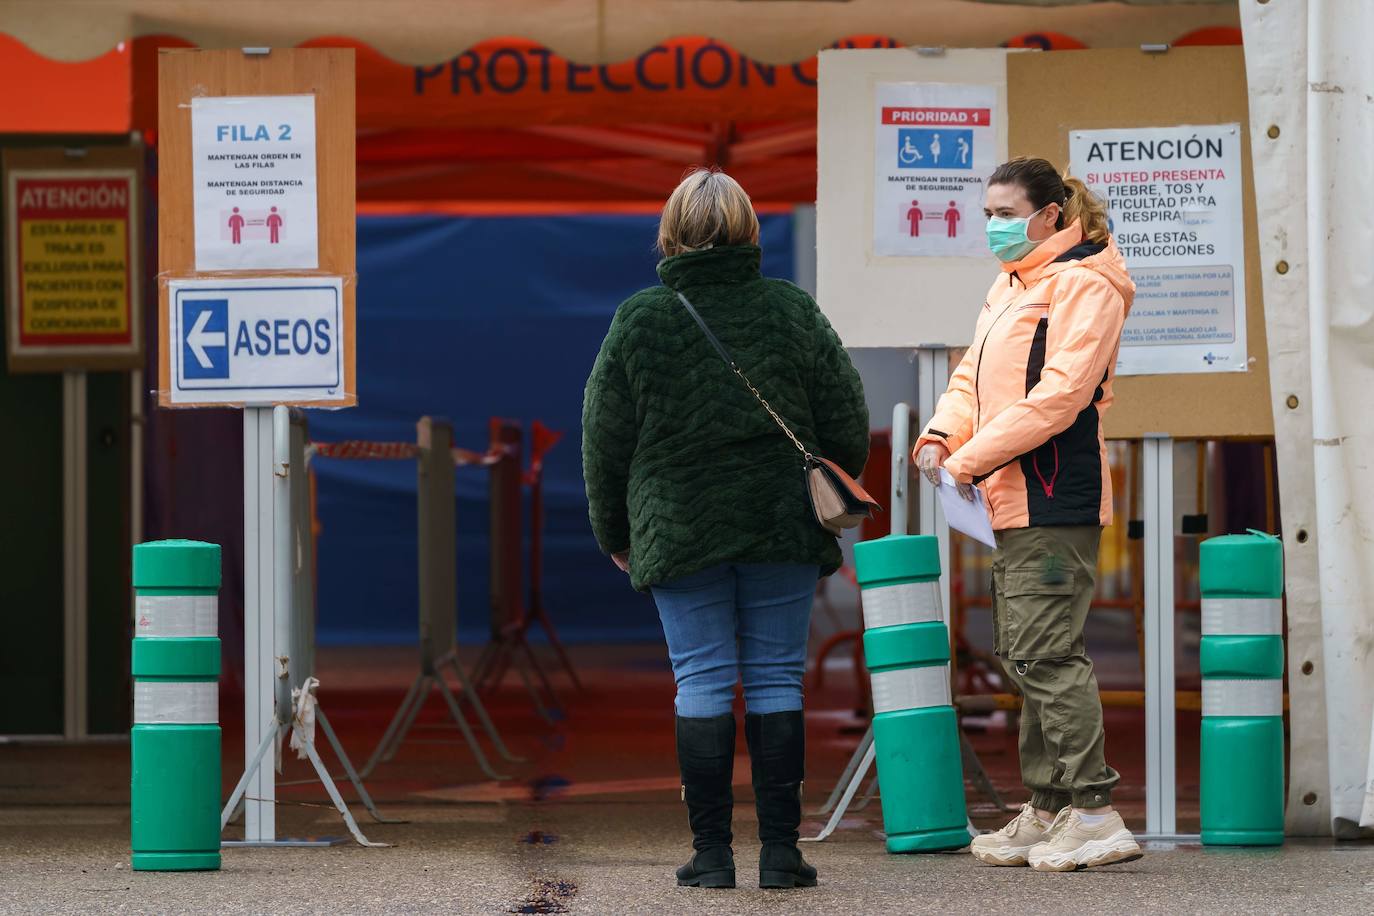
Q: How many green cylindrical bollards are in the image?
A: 3